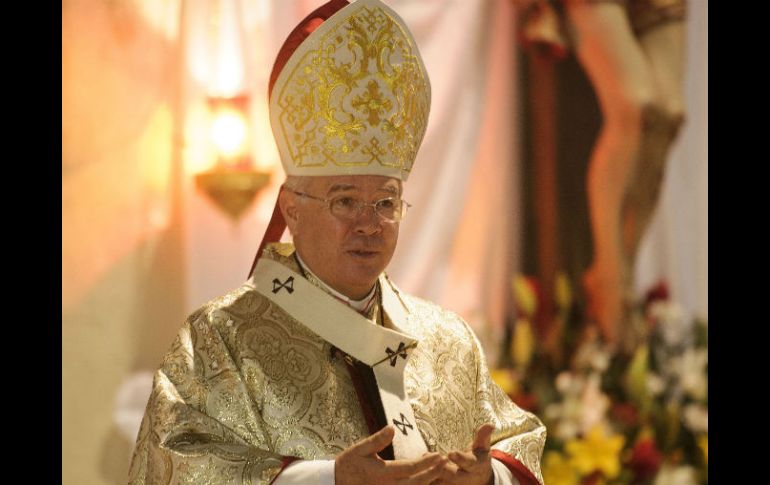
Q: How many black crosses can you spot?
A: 3